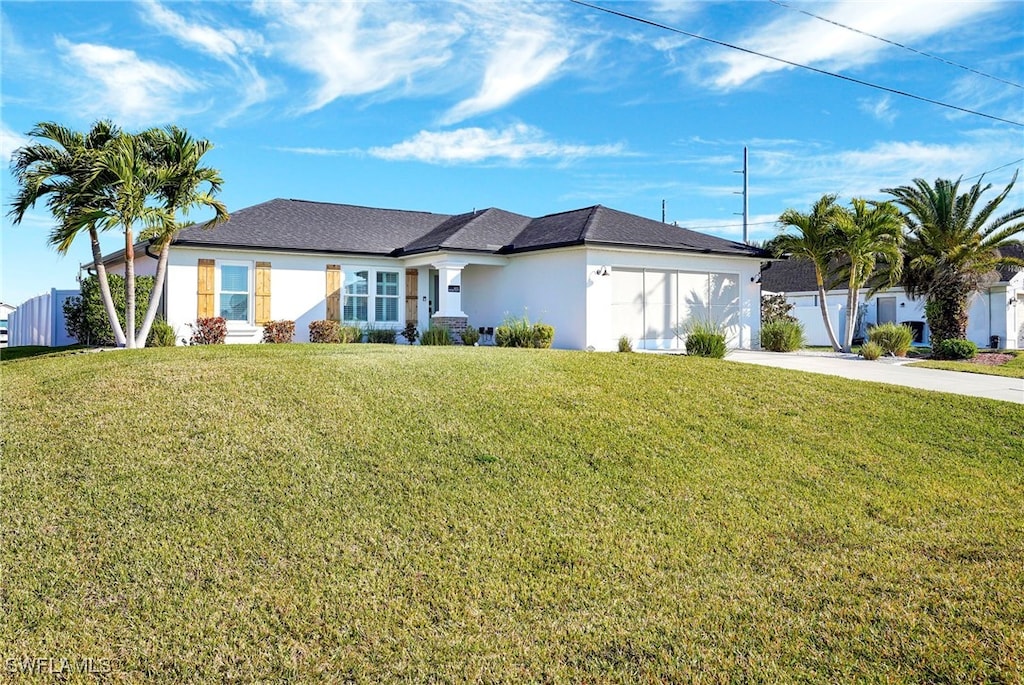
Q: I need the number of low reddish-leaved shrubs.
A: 3